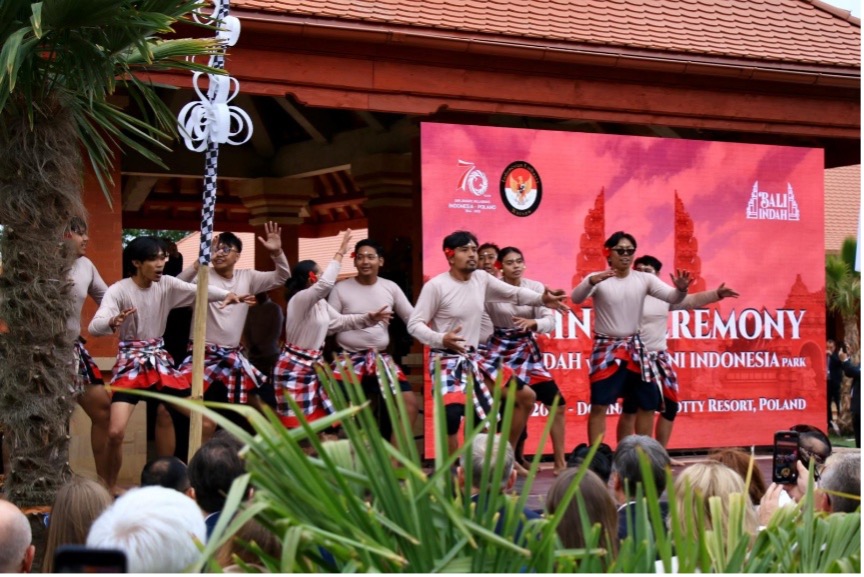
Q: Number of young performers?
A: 10